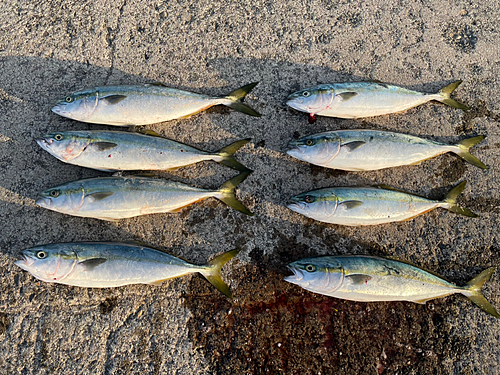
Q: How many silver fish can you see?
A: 8